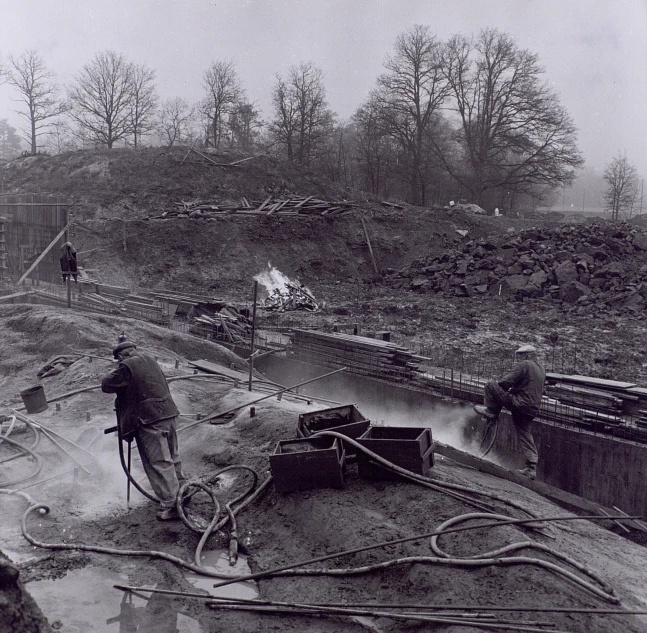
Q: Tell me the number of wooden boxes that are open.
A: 3